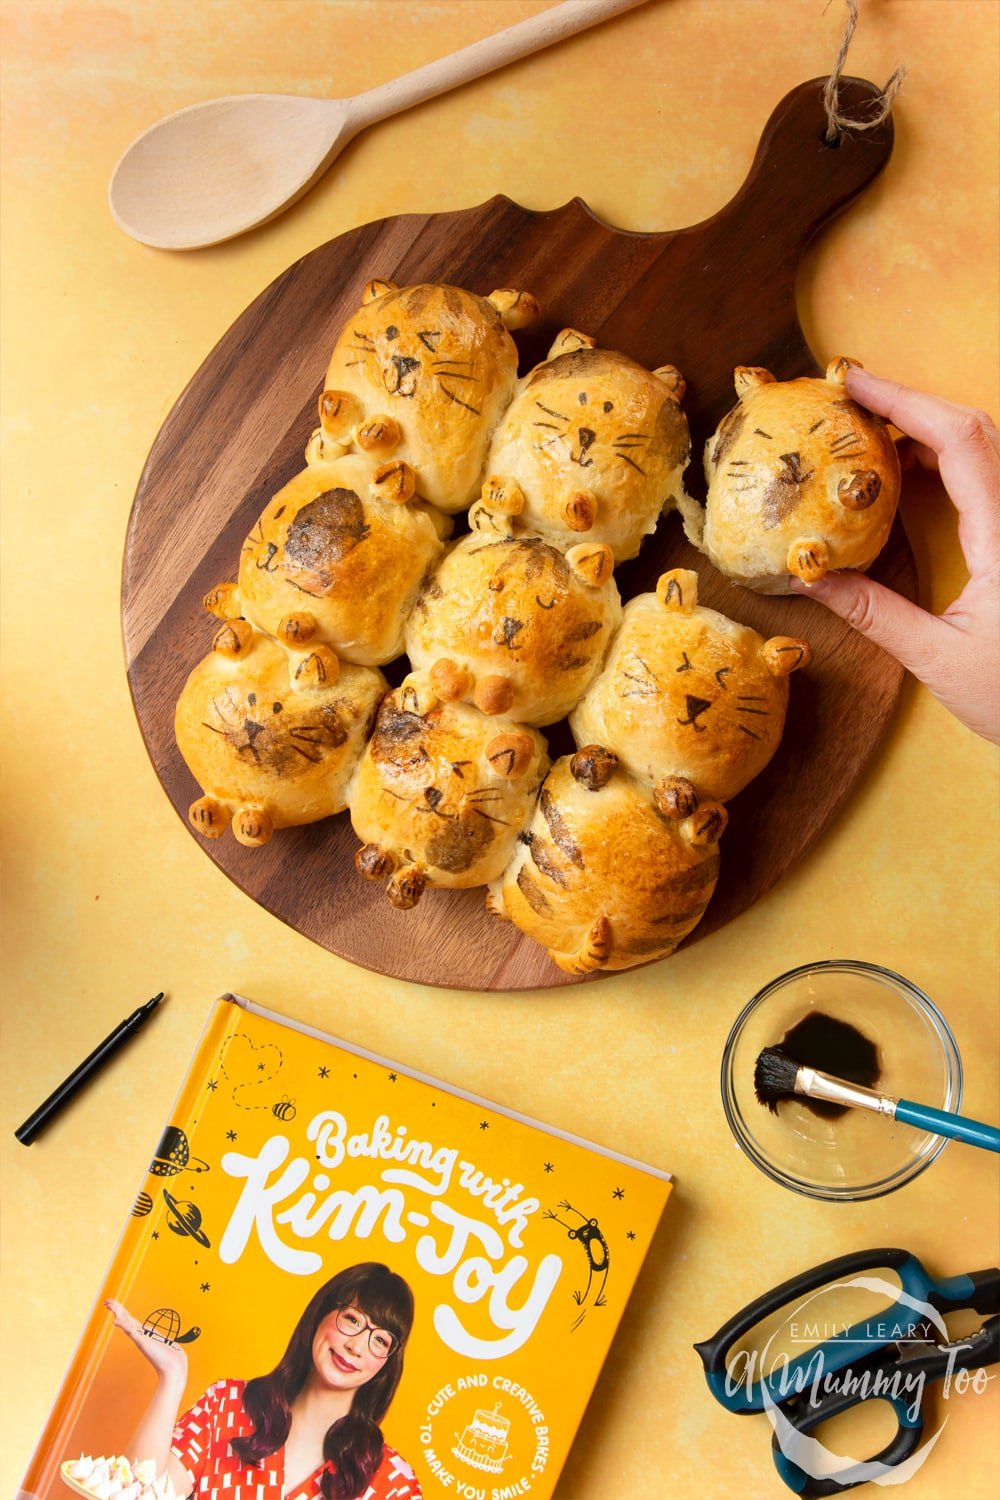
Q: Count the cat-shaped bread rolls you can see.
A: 9